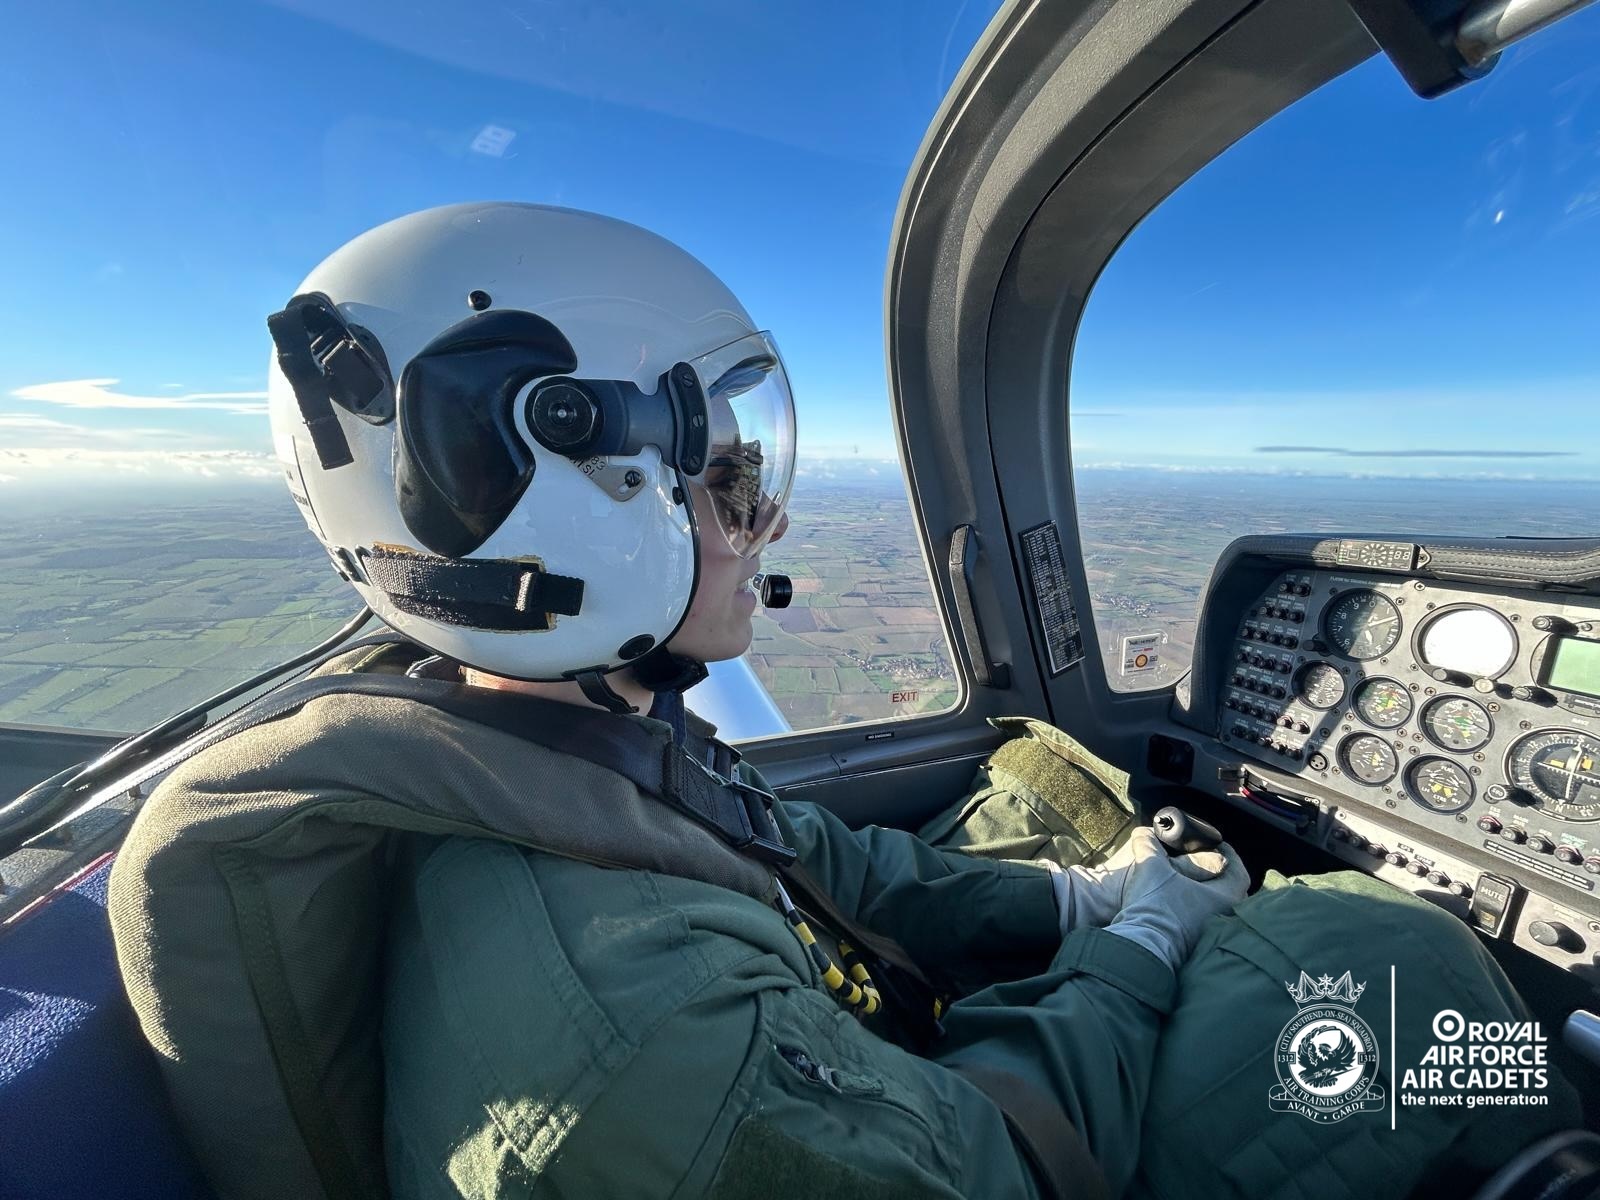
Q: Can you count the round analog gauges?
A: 8